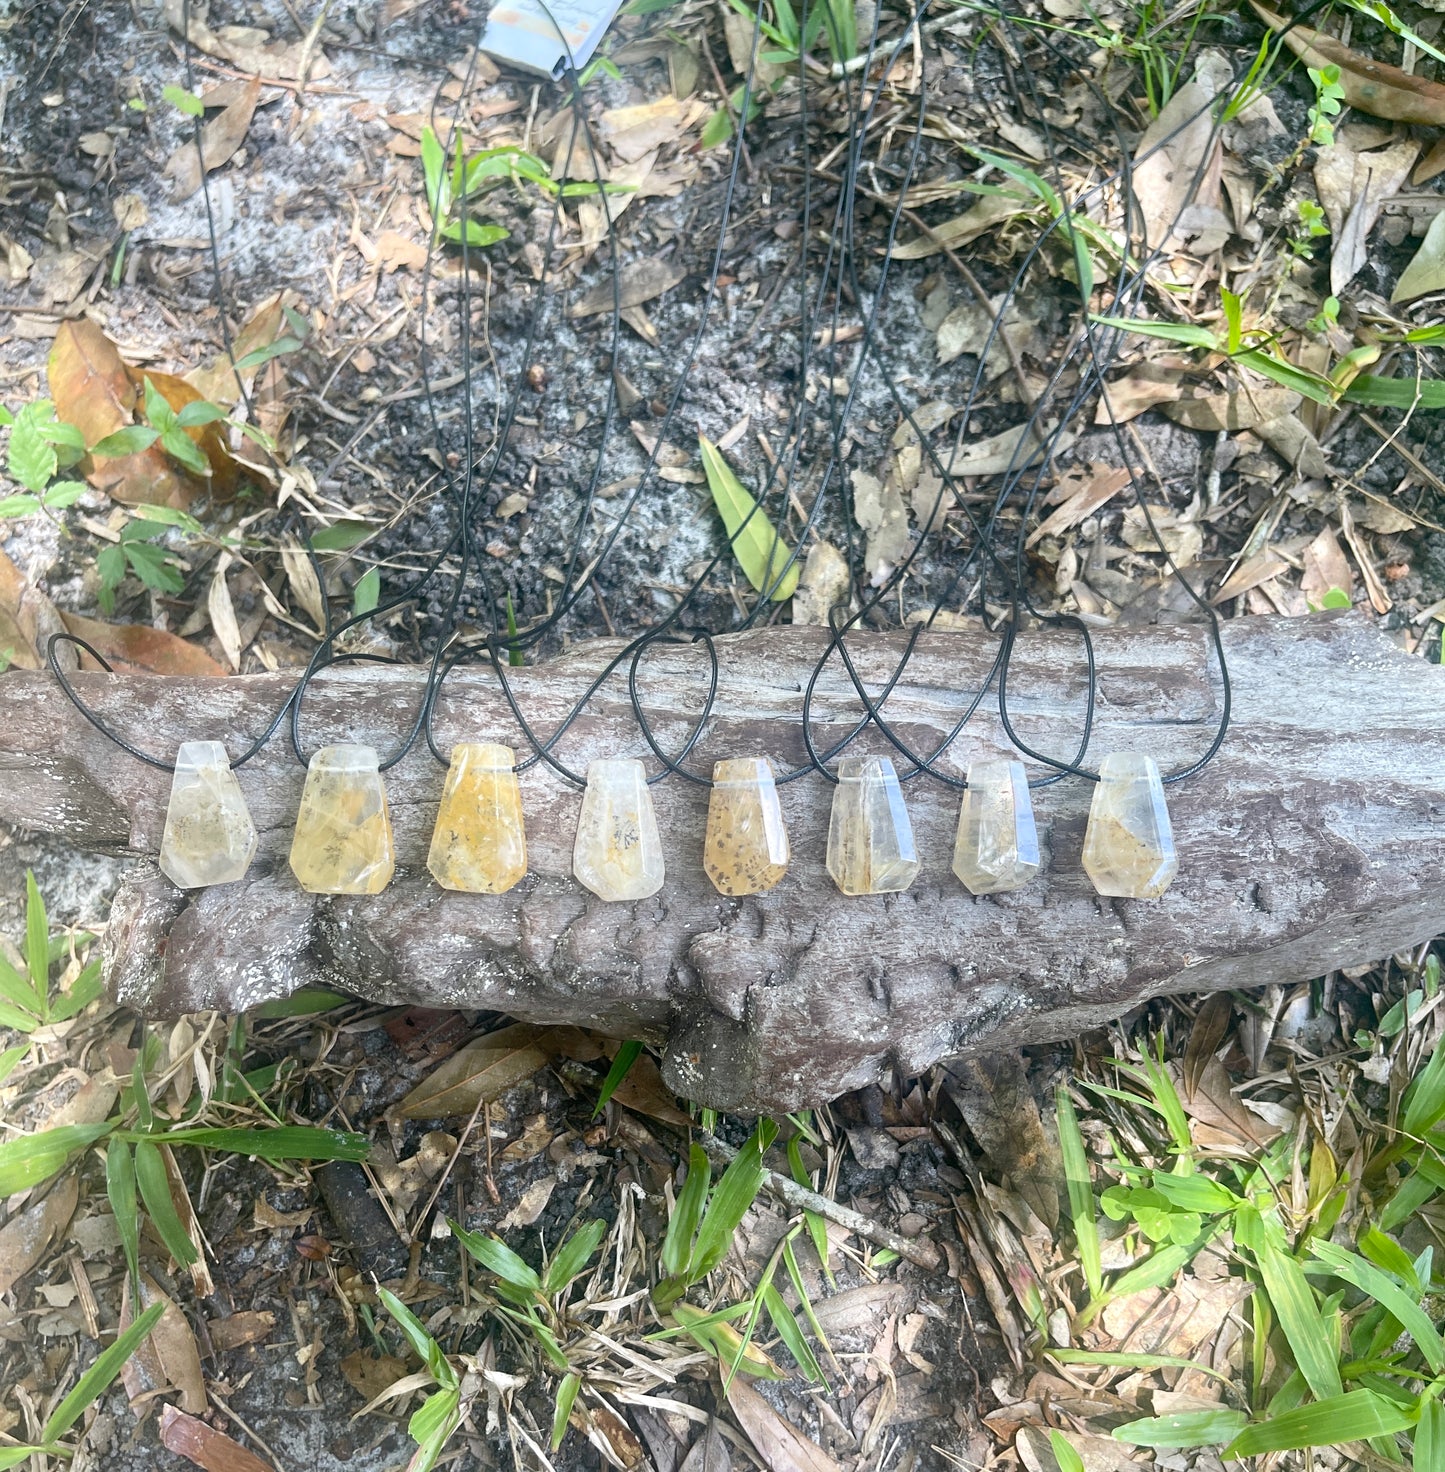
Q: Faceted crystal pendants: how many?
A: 8